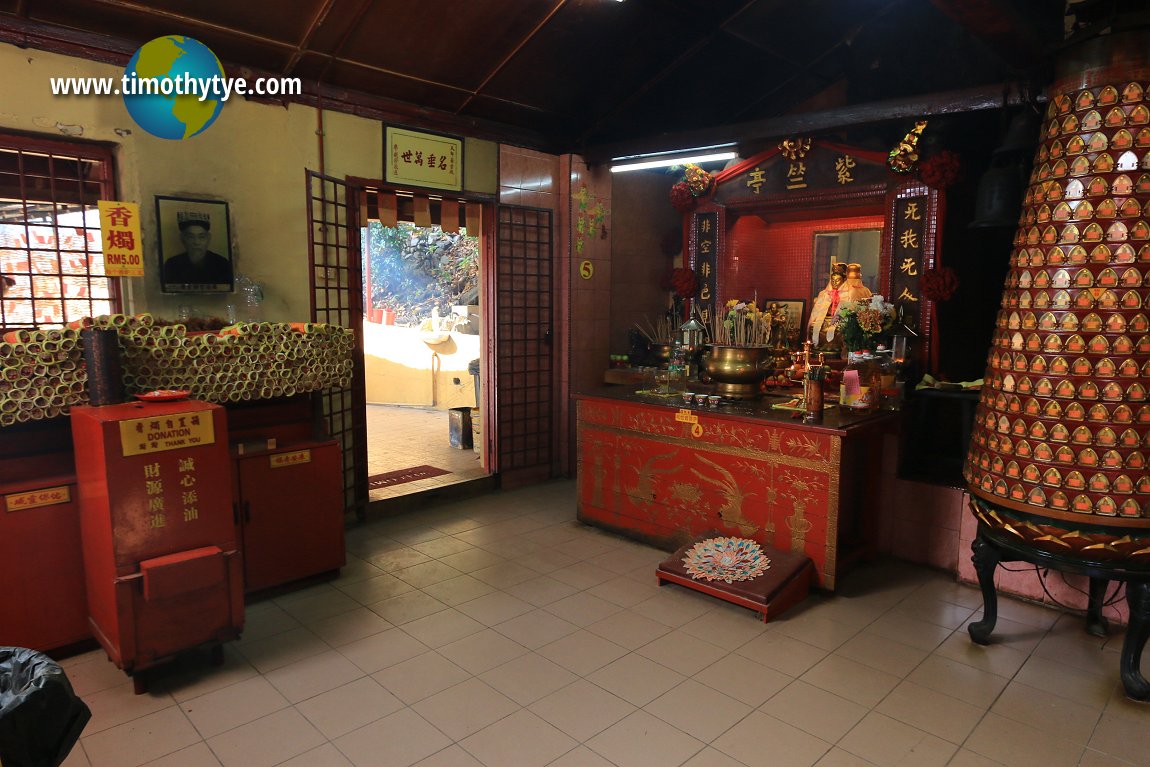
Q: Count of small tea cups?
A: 3